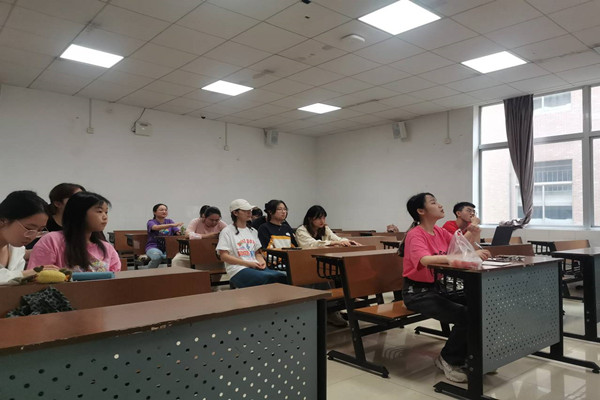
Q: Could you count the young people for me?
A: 12